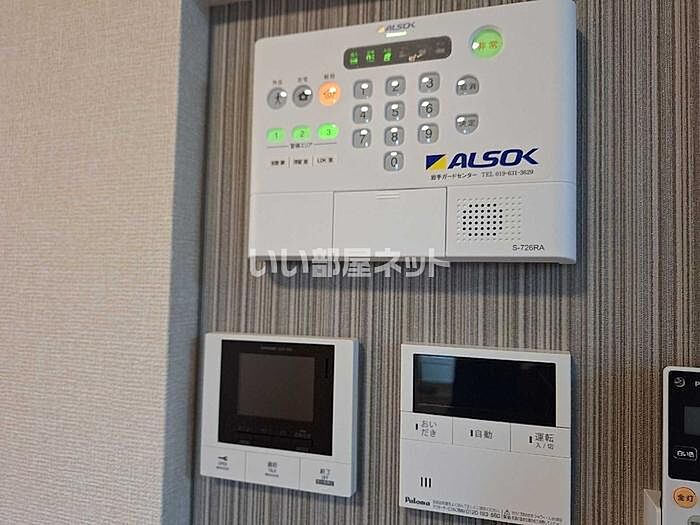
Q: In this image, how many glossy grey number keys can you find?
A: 10